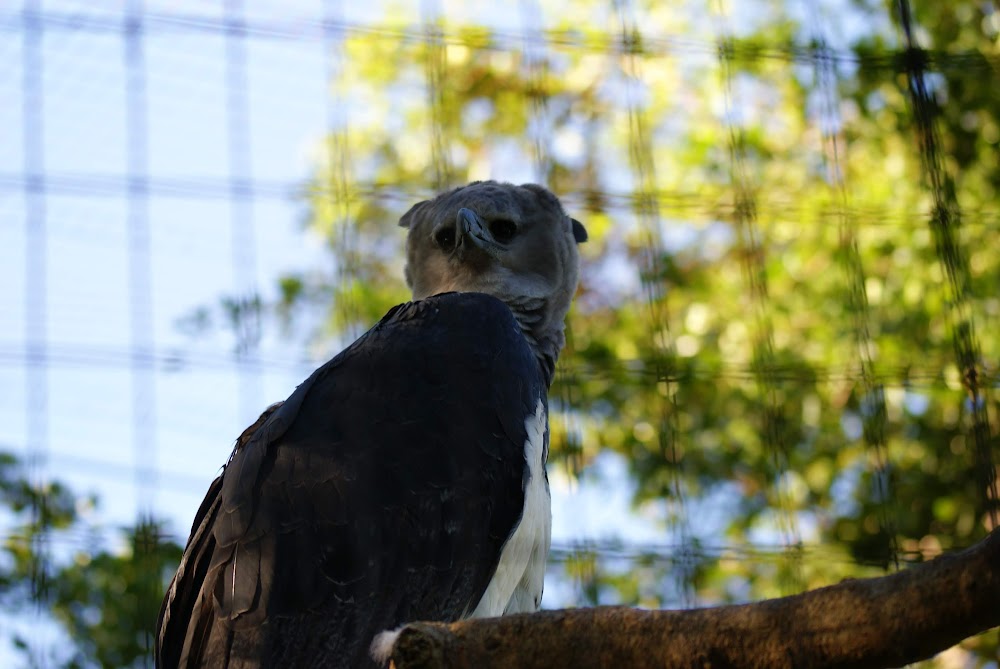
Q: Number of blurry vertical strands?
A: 10